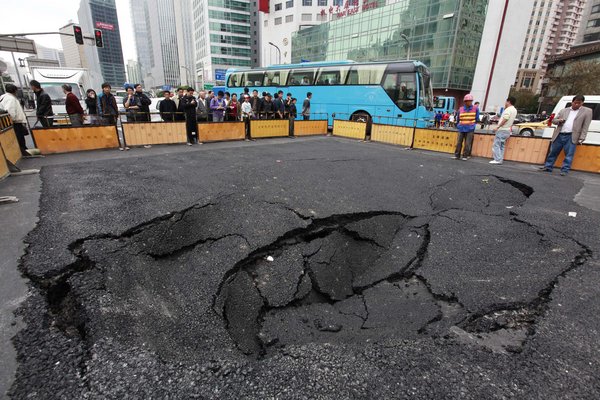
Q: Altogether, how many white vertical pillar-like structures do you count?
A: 1